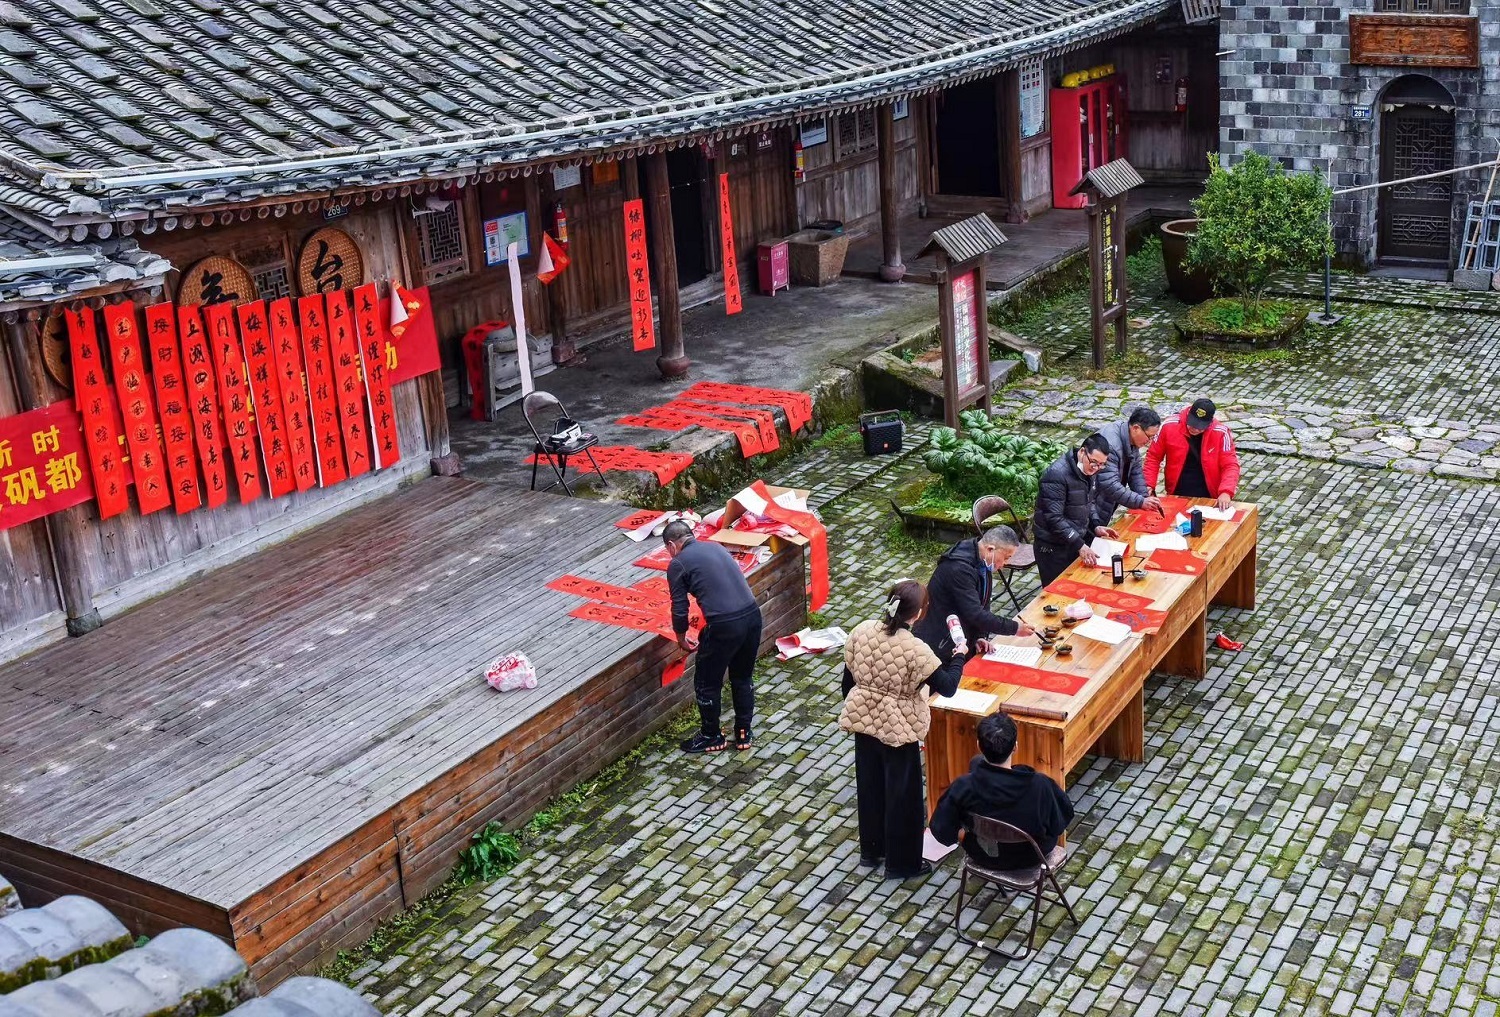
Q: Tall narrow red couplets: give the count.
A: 12